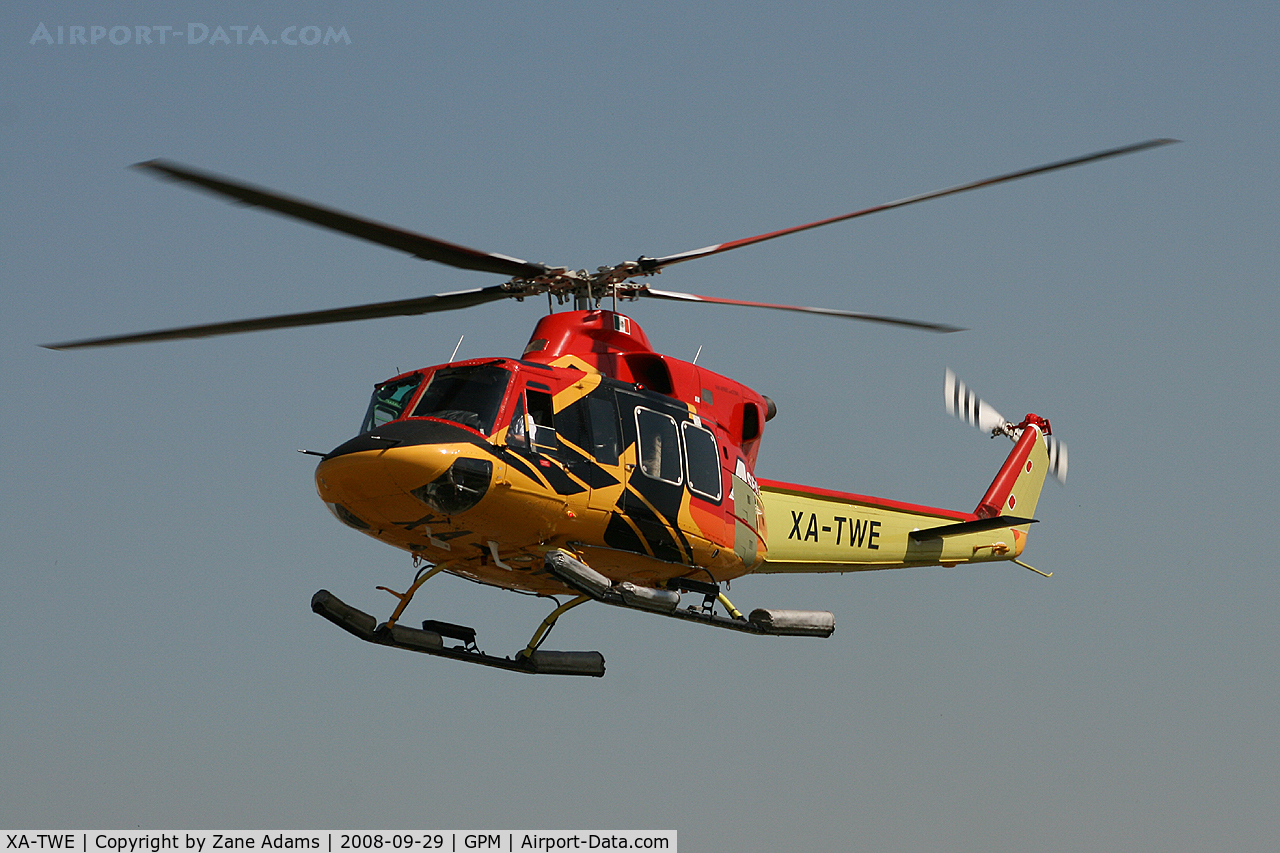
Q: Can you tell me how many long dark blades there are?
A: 4